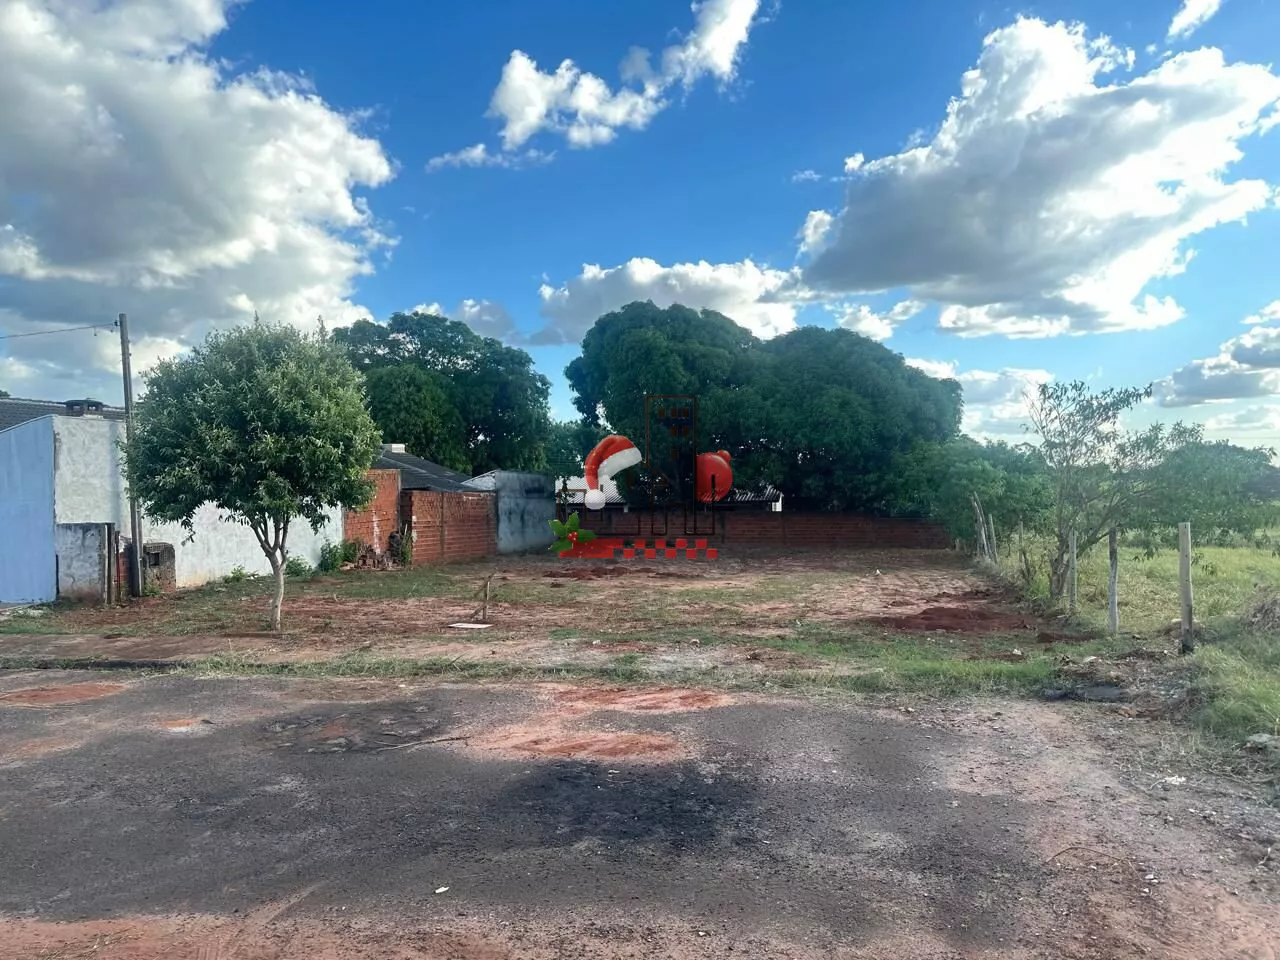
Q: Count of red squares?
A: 9